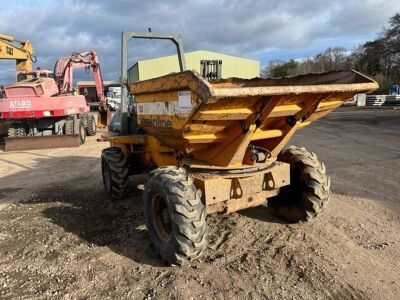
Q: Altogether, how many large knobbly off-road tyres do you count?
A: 3